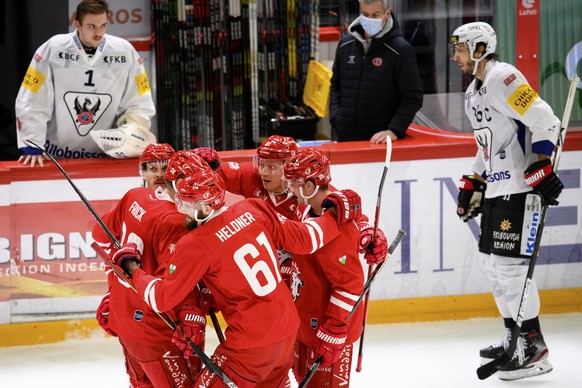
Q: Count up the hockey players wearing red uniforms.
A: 5